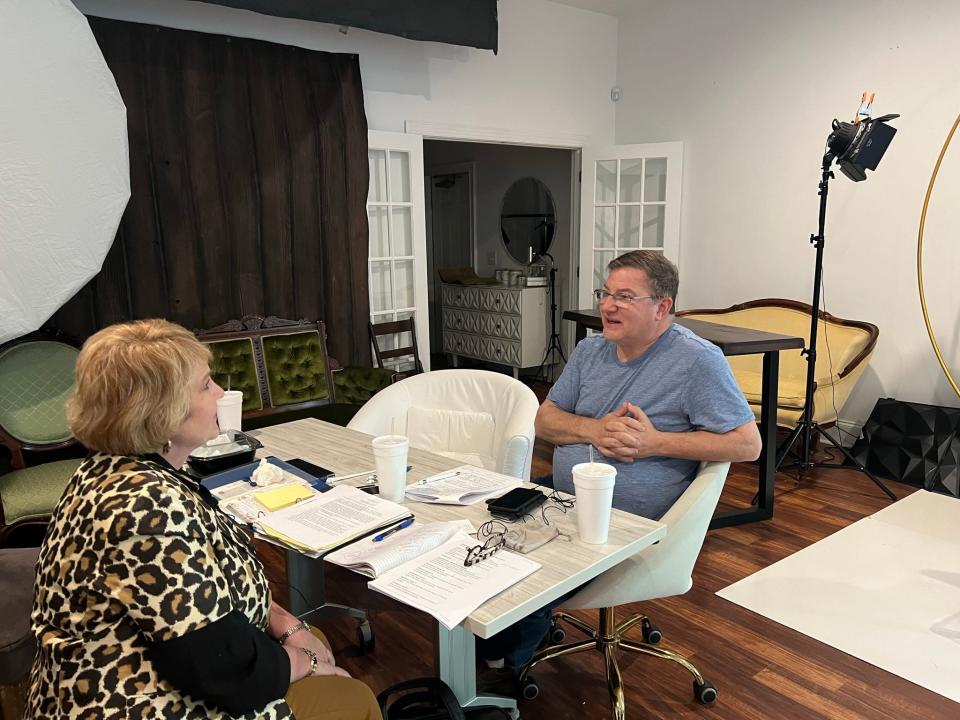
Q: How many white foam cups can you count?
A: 3